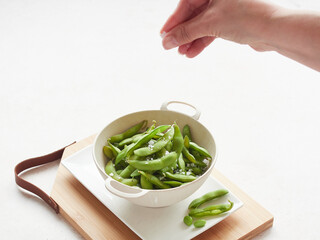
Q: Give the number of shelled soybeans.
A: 2